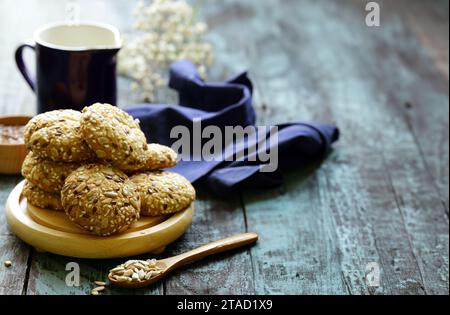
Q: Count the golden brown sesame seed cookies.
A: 7